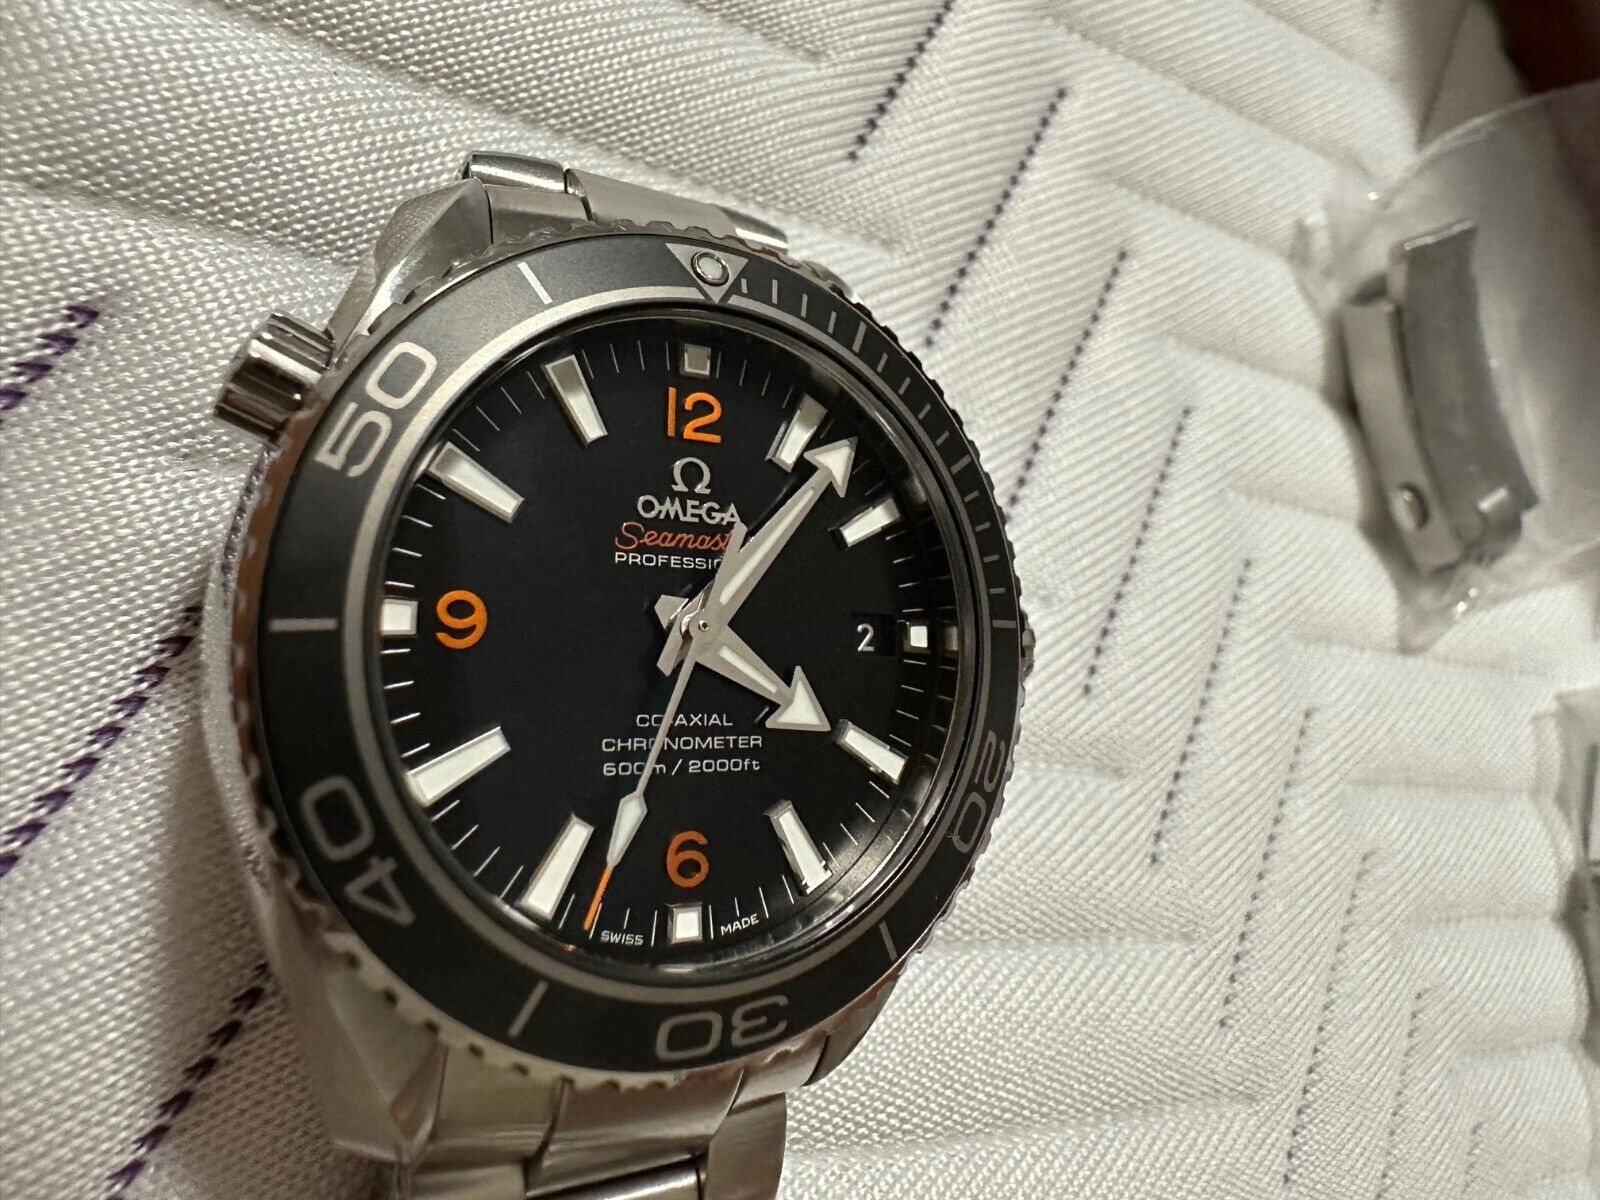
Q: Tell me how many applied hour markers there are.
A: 12